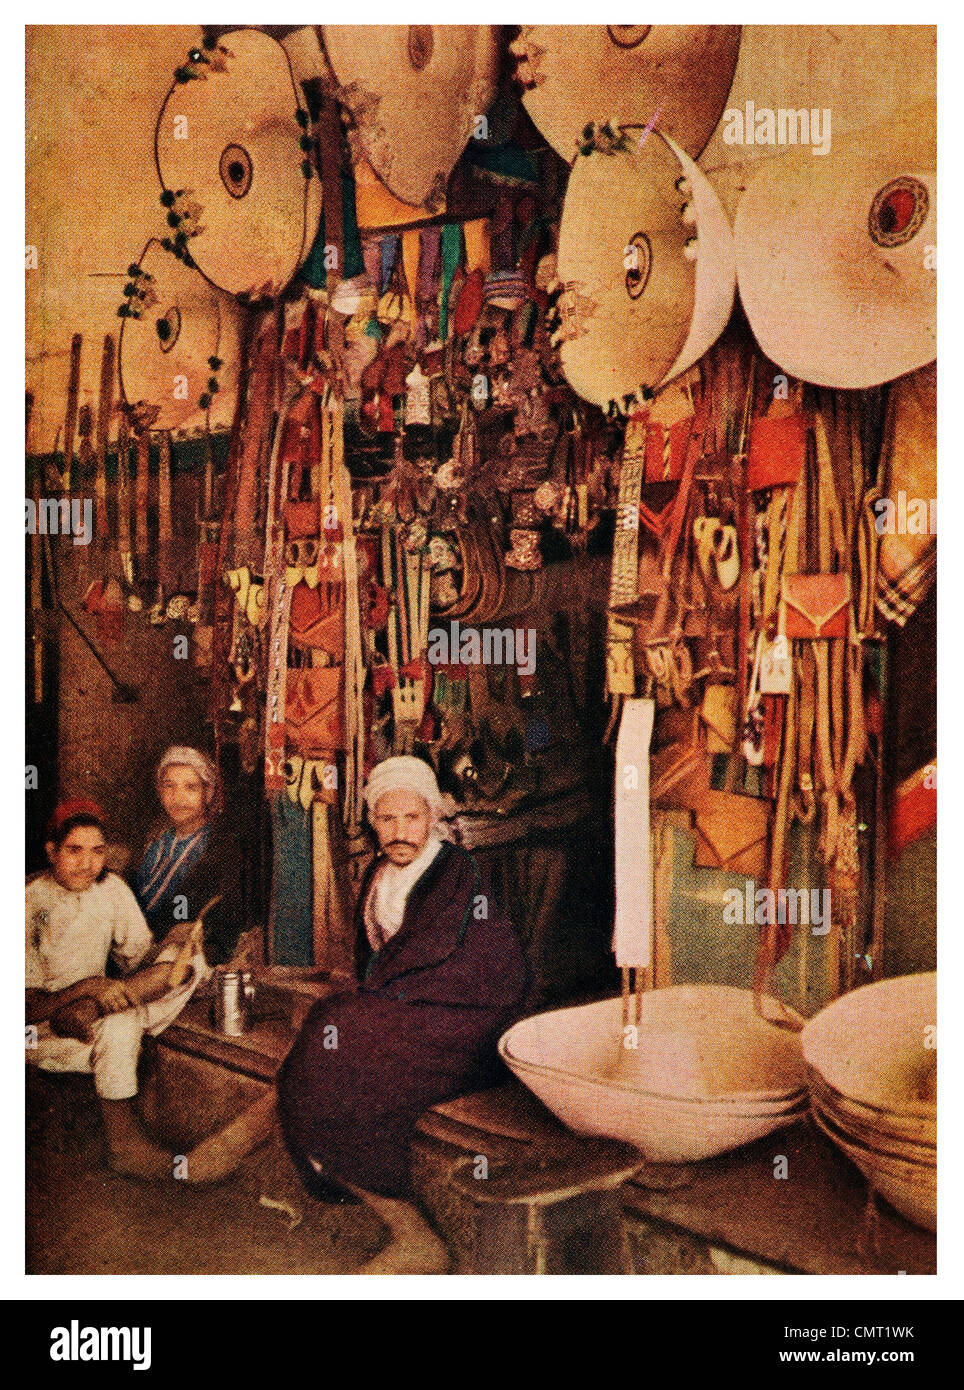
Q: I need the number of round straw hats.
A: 6